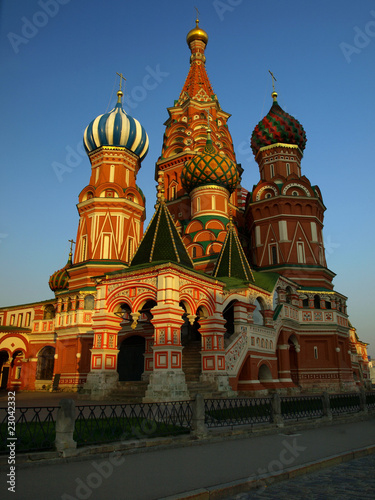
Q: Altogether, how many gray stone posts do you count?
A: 5